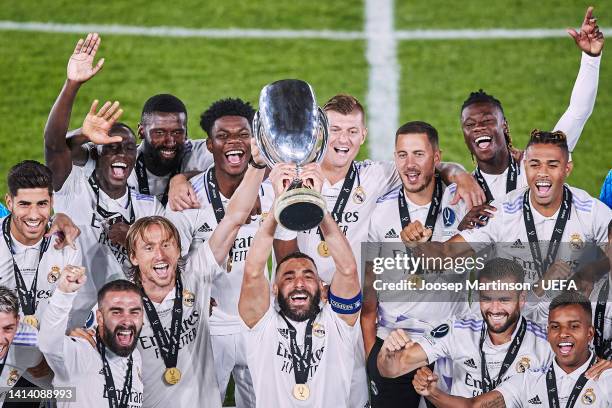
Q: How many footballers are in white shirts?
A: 14